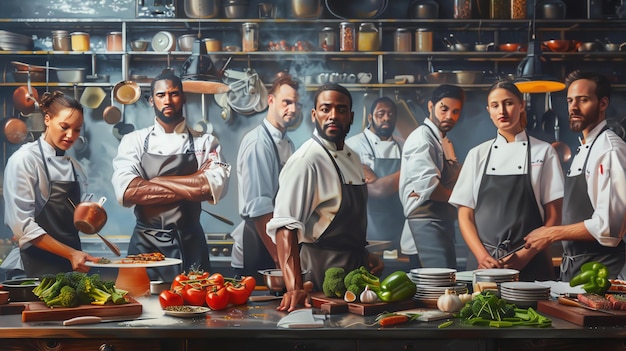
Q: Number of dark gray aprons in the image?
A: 8